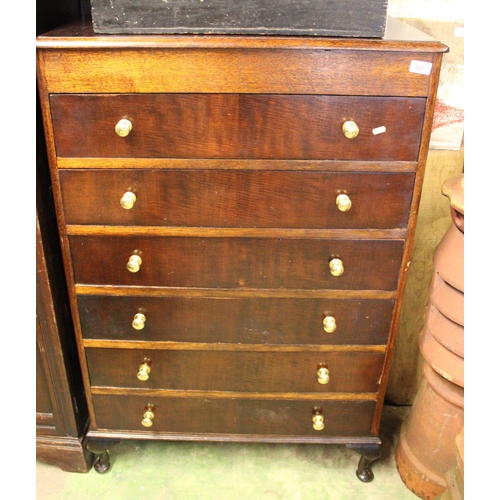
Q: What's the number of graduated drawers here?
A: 6